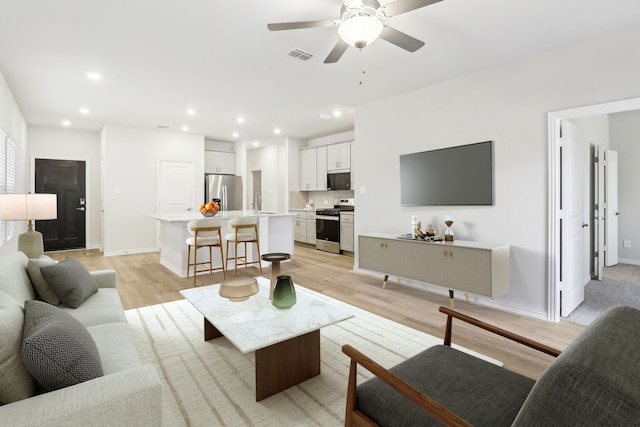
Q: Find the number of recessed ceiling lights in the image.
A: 10